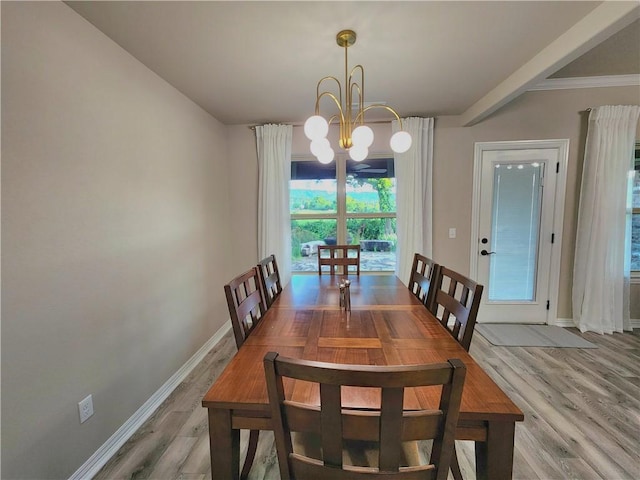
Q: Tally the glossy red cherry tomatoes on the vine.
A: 0